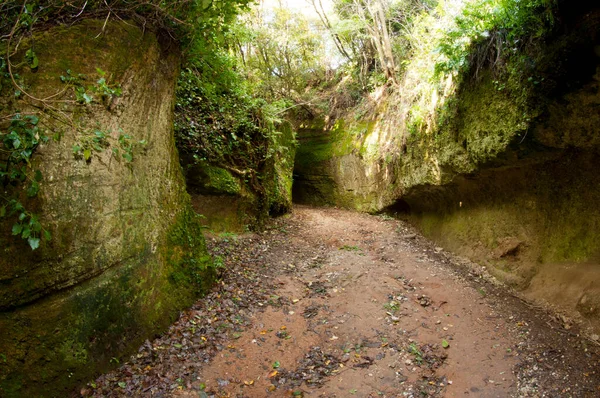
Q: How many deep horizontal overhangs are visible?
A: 1